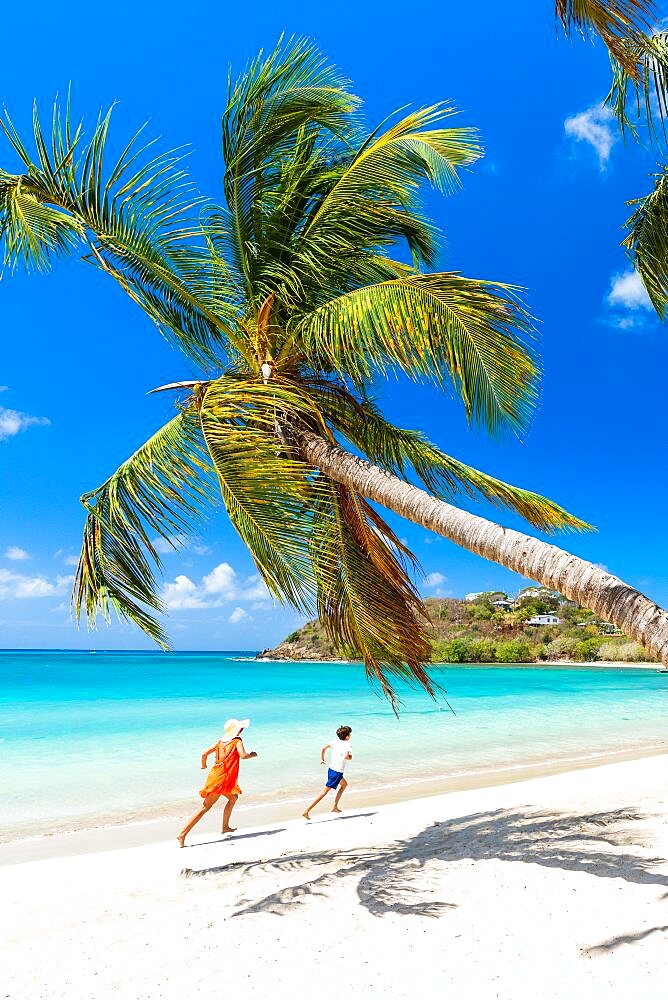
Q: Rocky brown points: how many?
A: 1